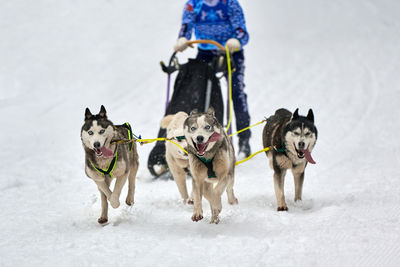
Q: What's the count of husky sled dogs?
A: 4